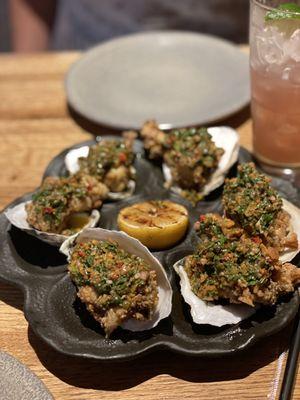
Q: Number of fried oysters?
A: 6